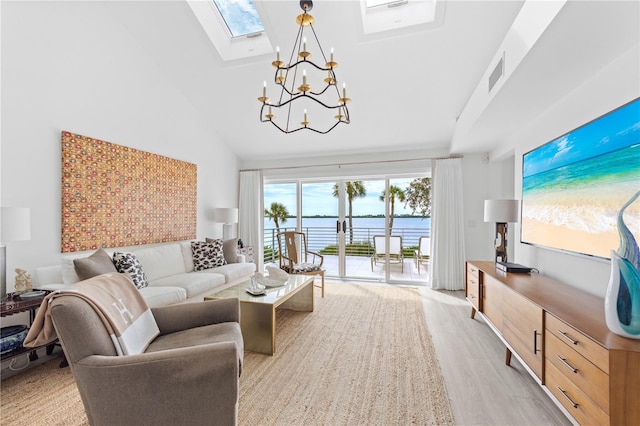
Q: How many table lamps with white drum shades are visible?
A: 3